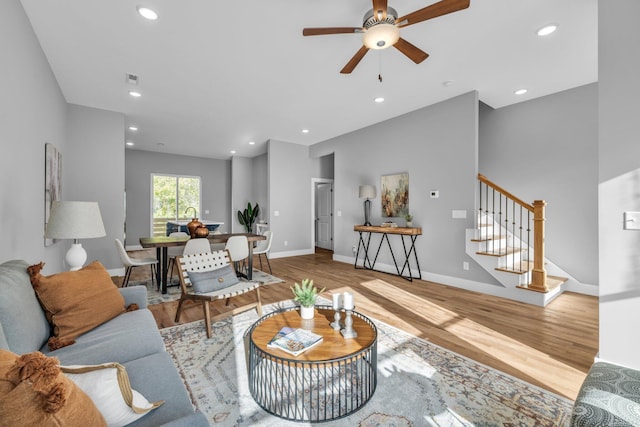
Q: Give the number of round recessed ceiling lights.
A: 10